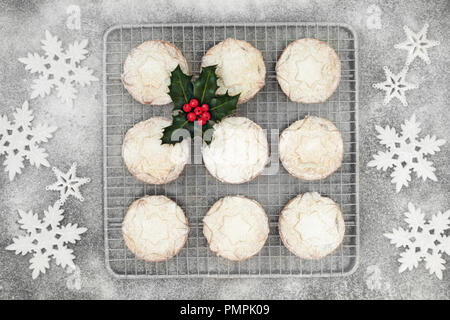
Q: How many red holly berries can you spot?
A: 7